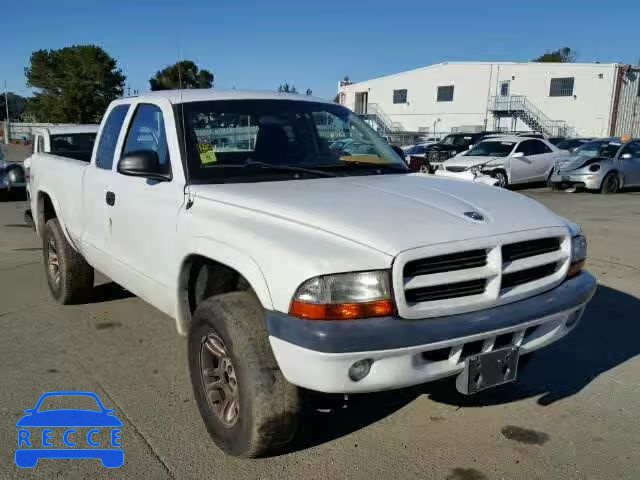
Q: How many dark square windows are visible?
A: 3